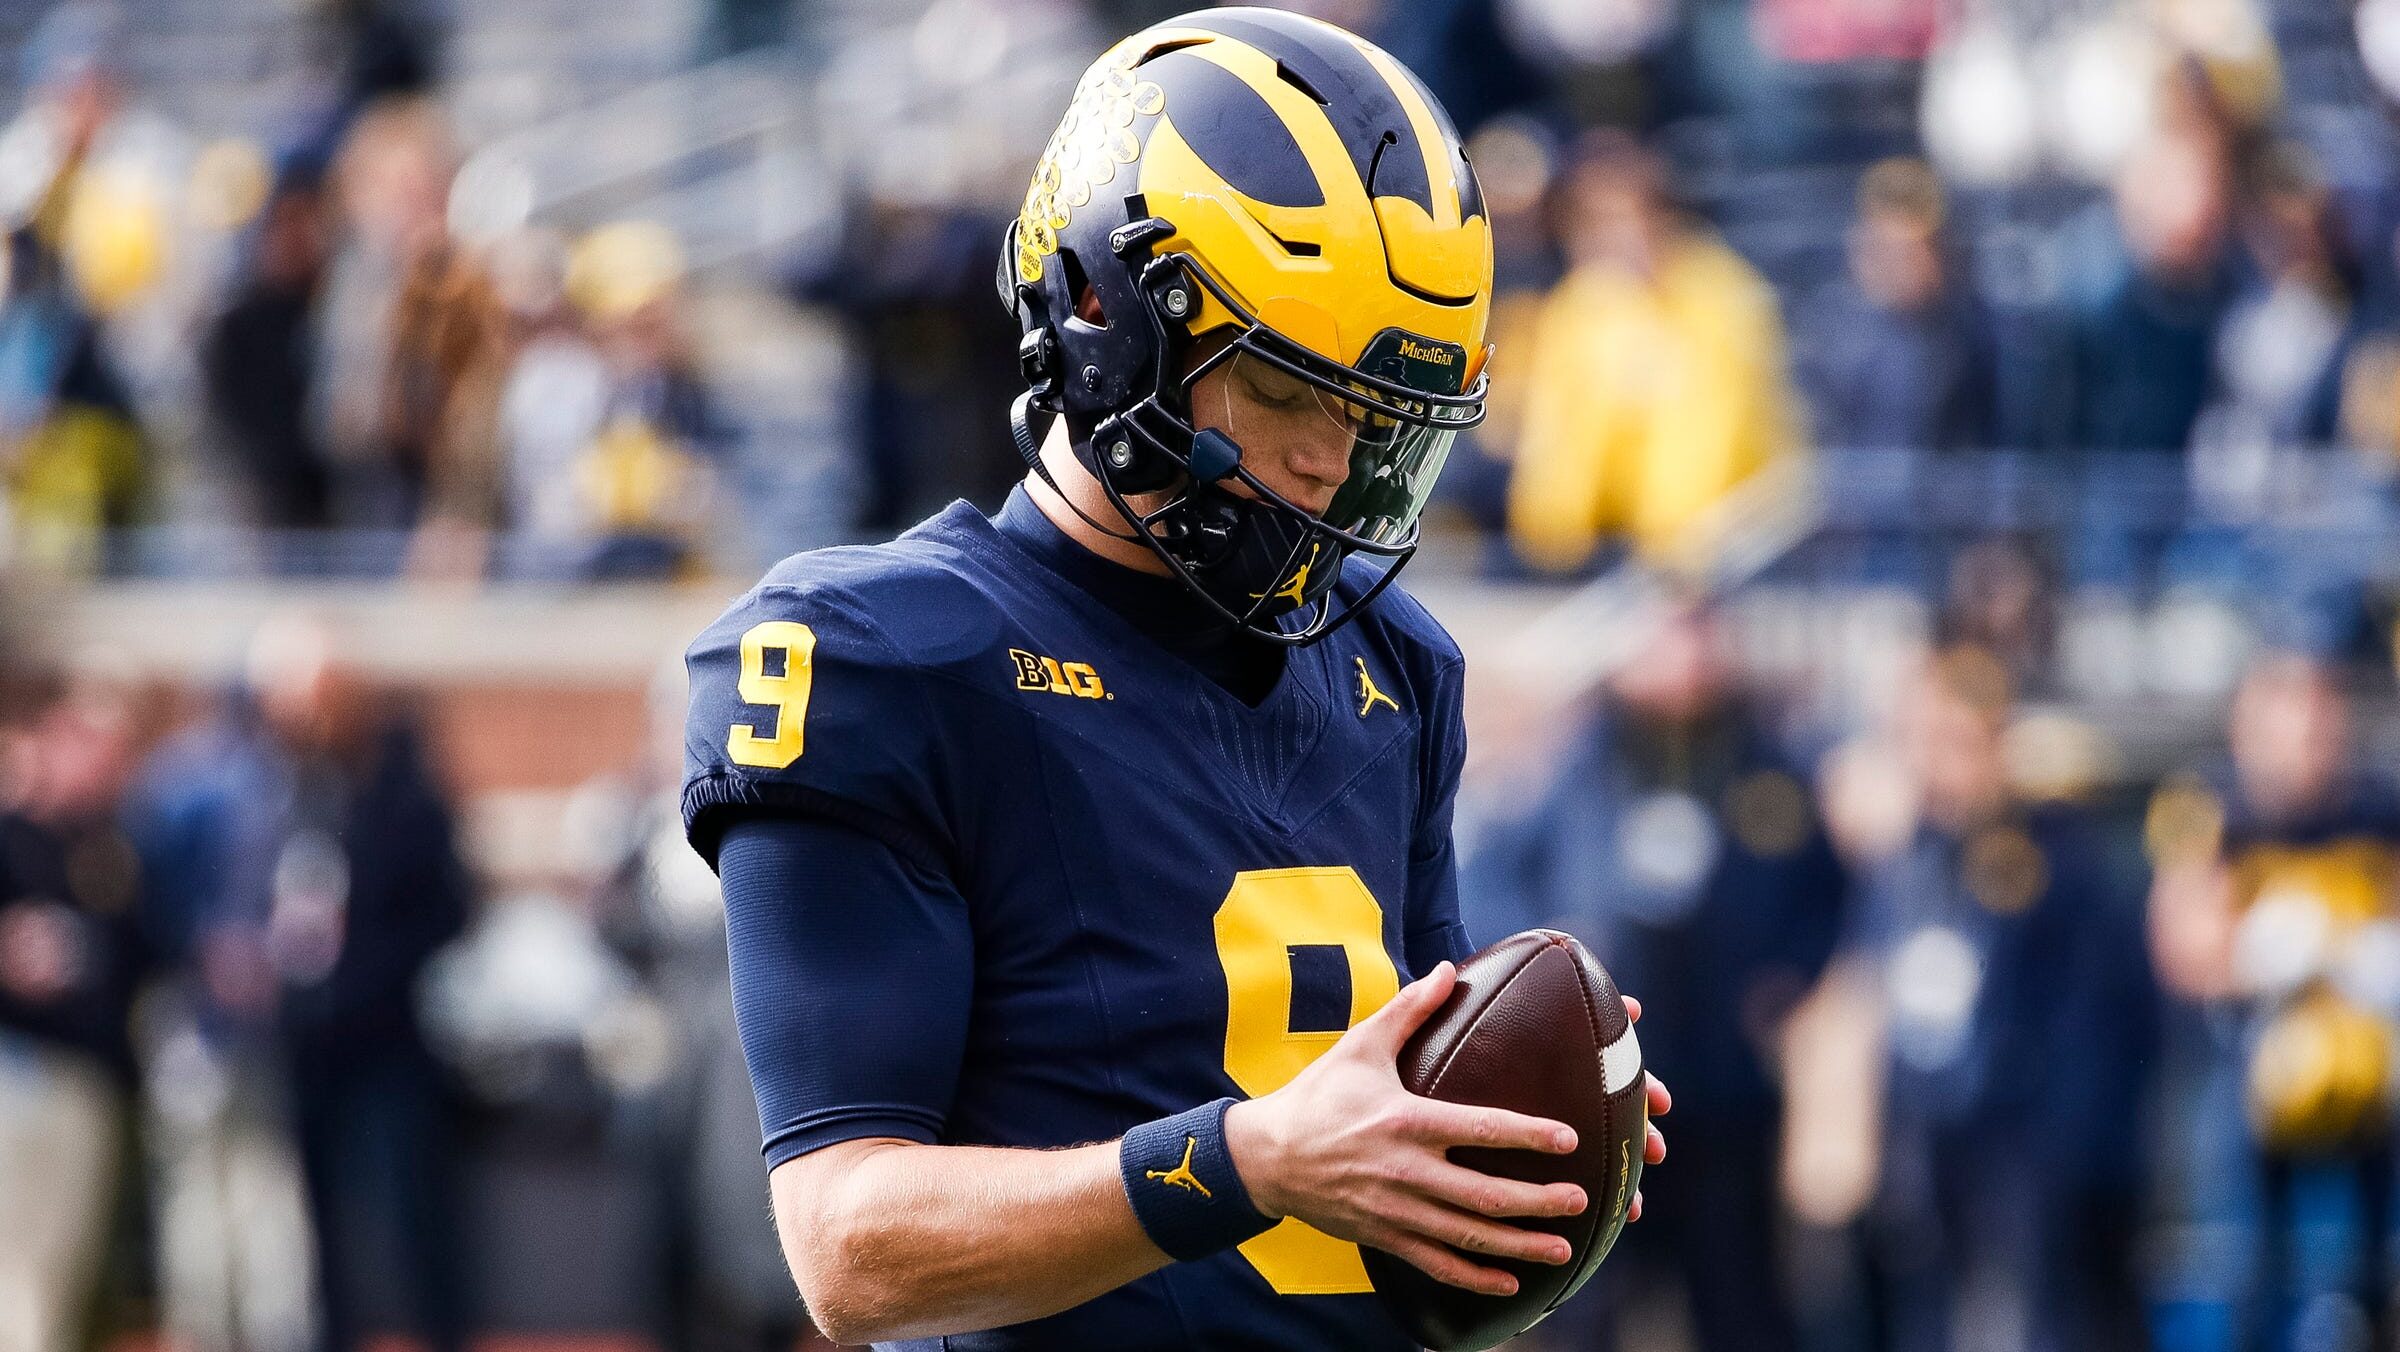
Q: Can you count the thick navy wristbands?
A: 1